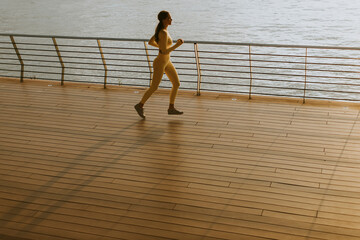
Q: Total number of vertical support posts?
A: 7